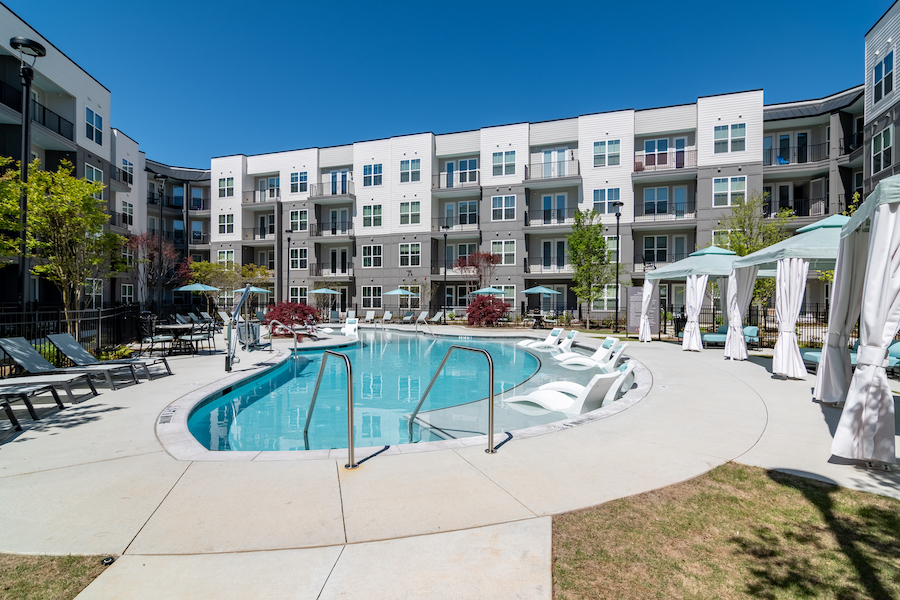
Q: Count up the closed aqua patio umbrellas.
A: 0